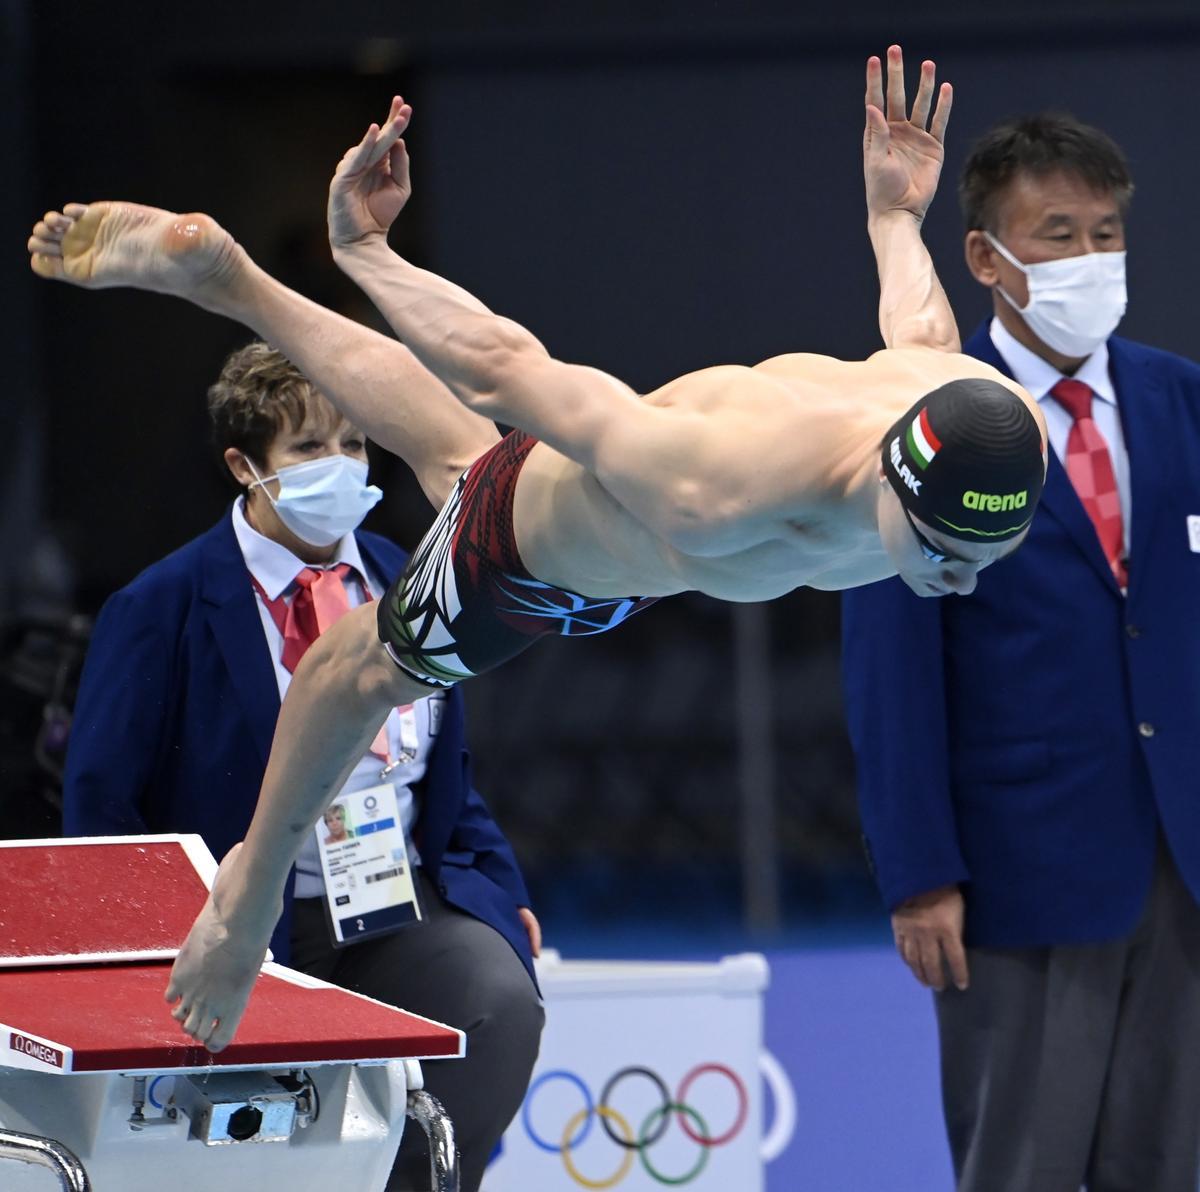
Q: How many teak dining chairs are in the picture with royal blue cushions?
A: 0